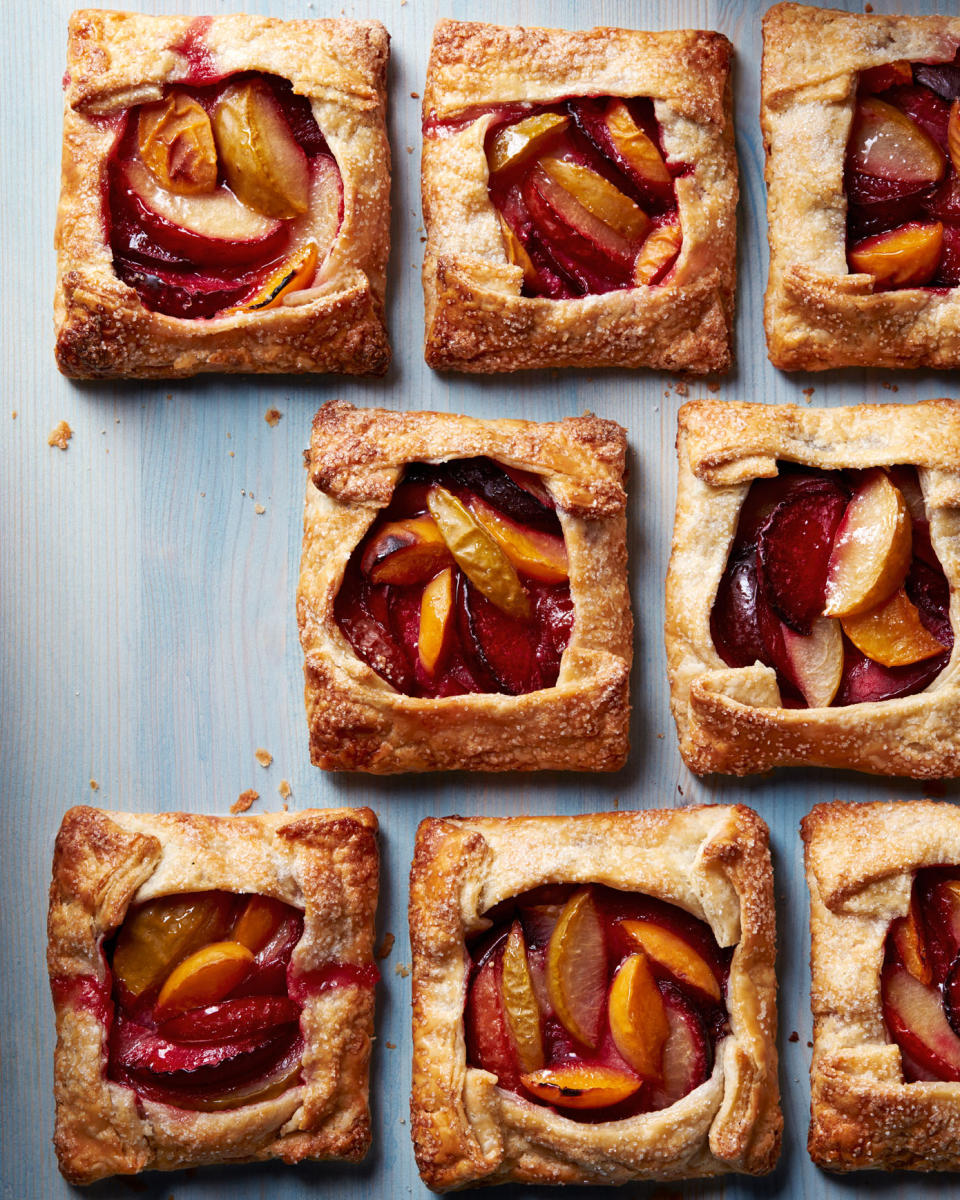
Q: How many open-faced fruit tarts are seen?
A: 8